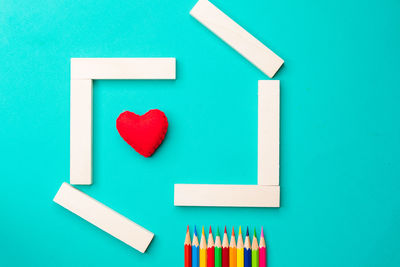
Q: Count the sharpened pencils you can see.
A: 11